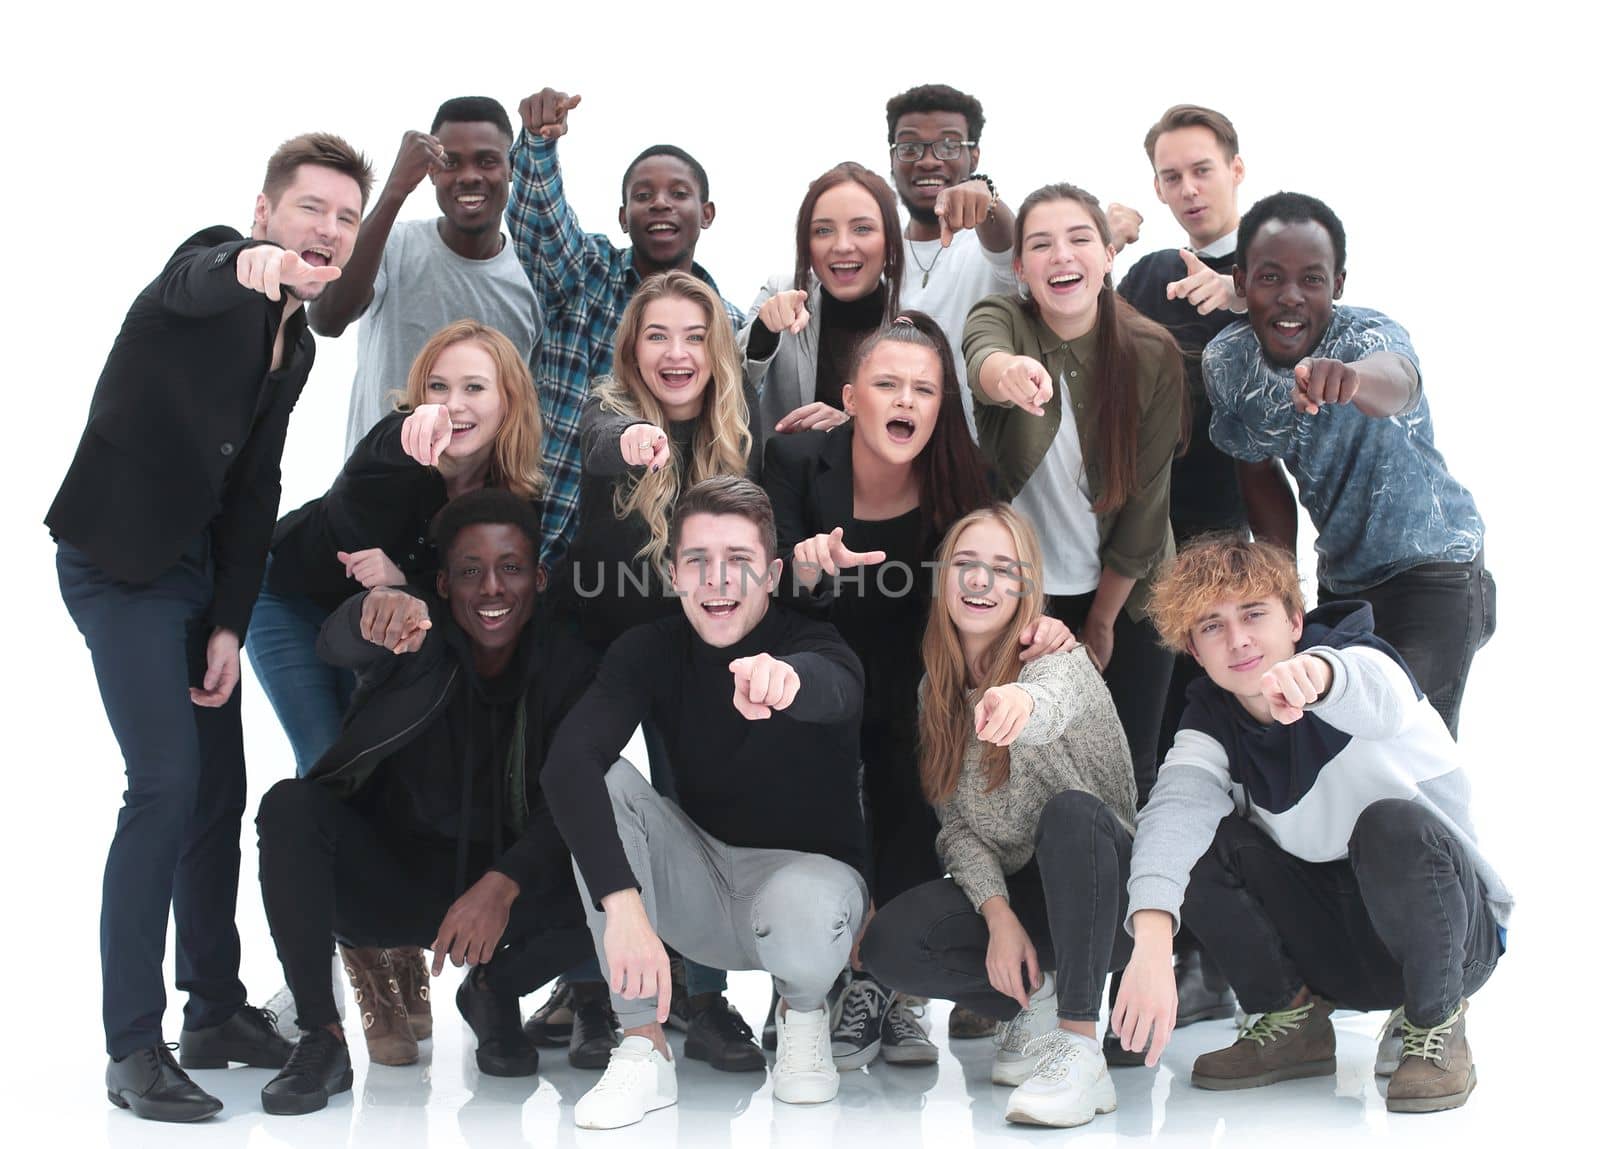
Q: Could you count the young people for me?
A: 15